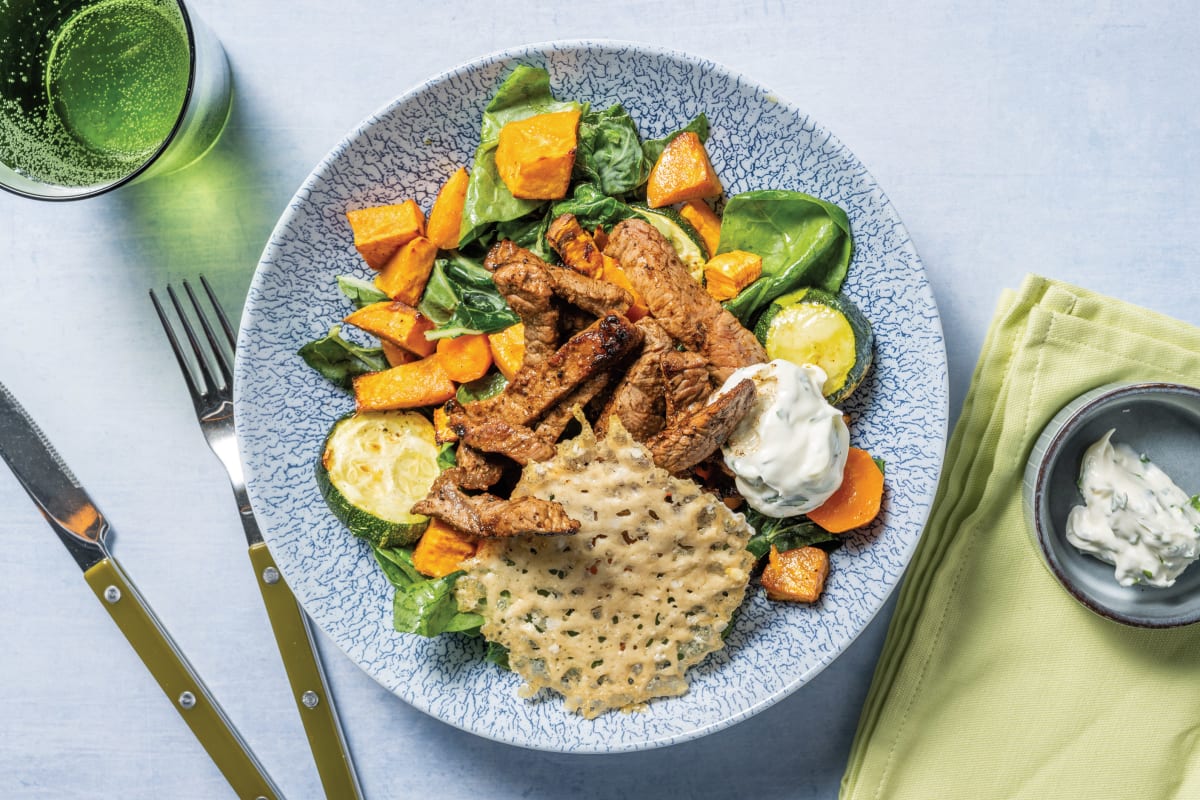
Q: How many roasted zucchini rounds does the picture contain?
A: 3